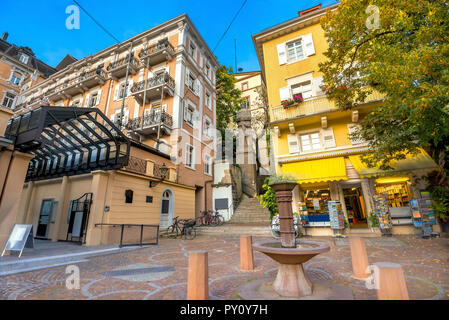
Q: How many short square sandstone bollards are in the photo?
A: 4